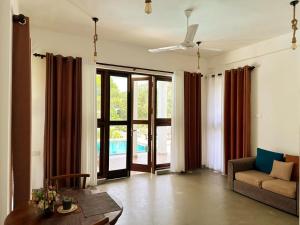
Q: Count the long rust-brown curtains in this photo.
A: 4